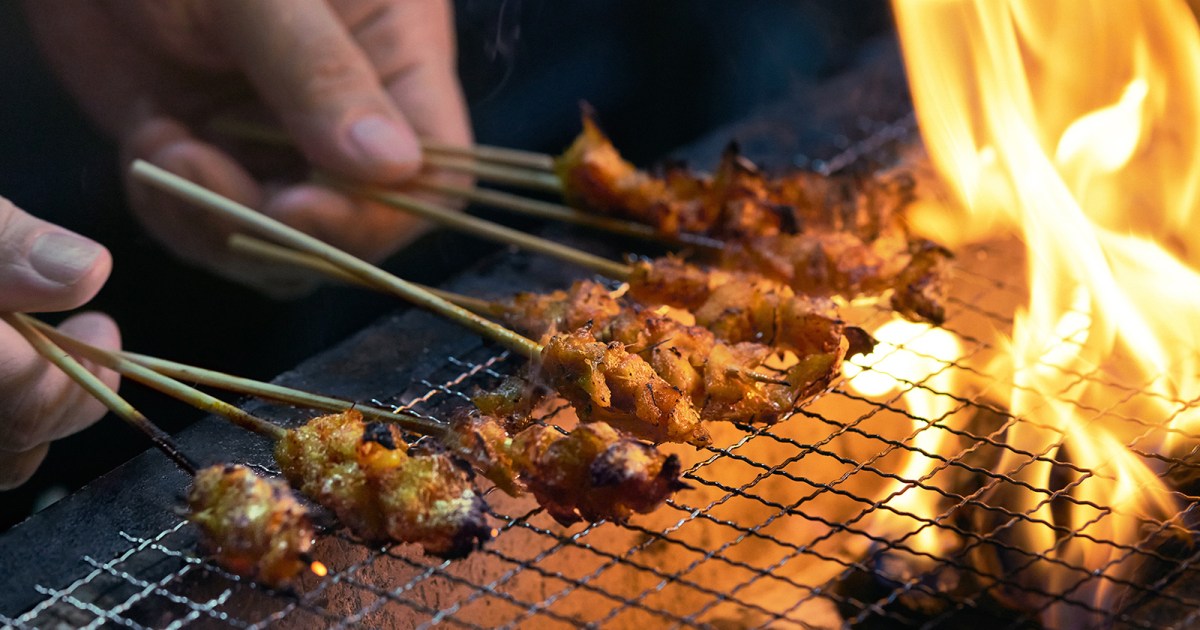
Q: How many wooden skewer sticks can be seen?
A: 9